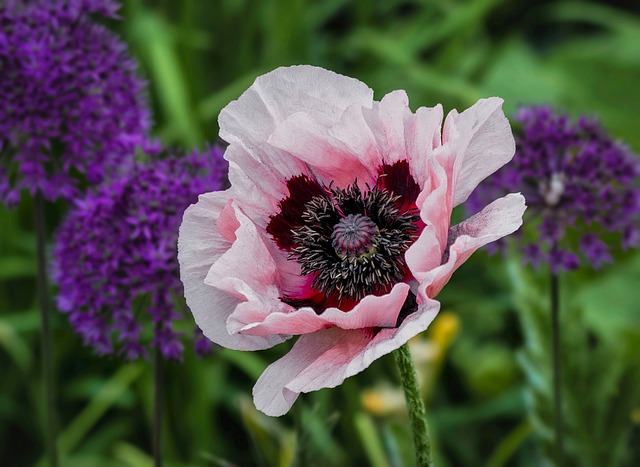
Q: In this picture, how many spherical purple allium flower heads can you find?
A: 3